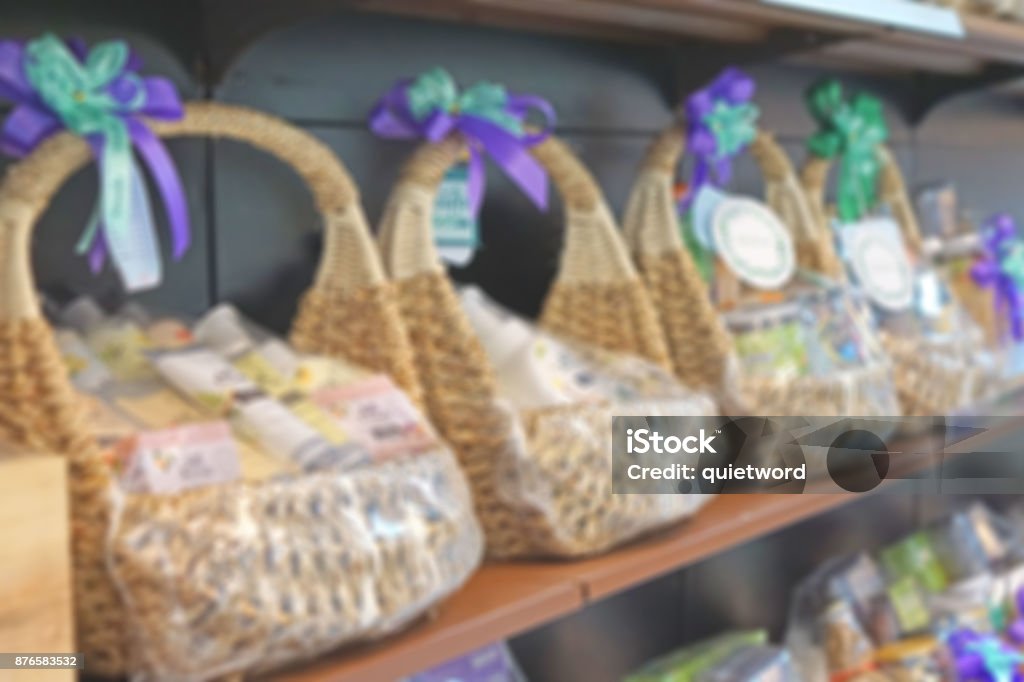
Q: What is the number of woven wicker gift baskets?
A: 4